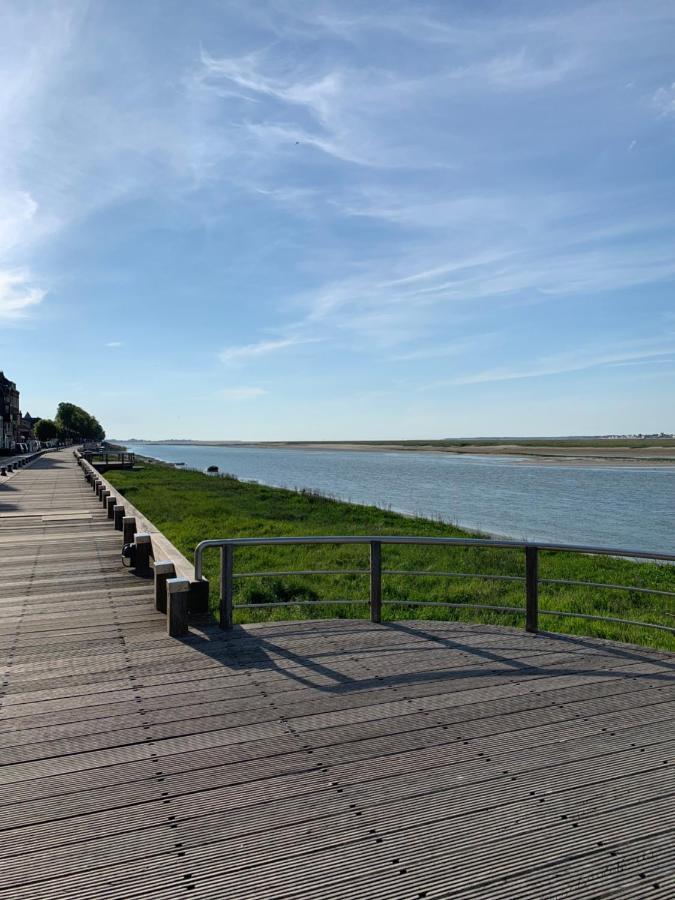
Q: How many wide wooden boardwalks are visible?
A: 1